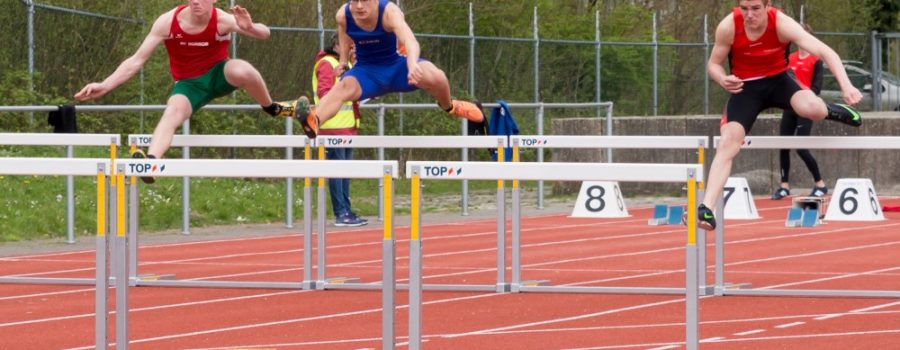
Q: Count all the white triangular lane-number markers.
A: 3